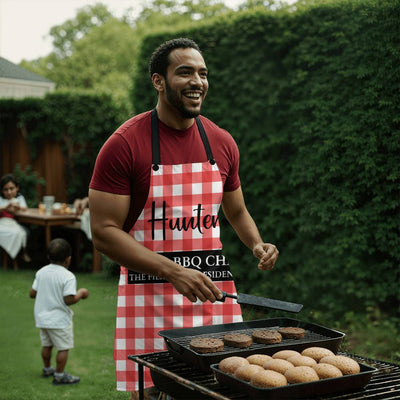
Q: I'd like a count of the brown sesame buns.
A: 11